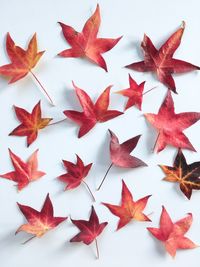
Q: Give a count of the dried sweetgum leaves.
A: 15